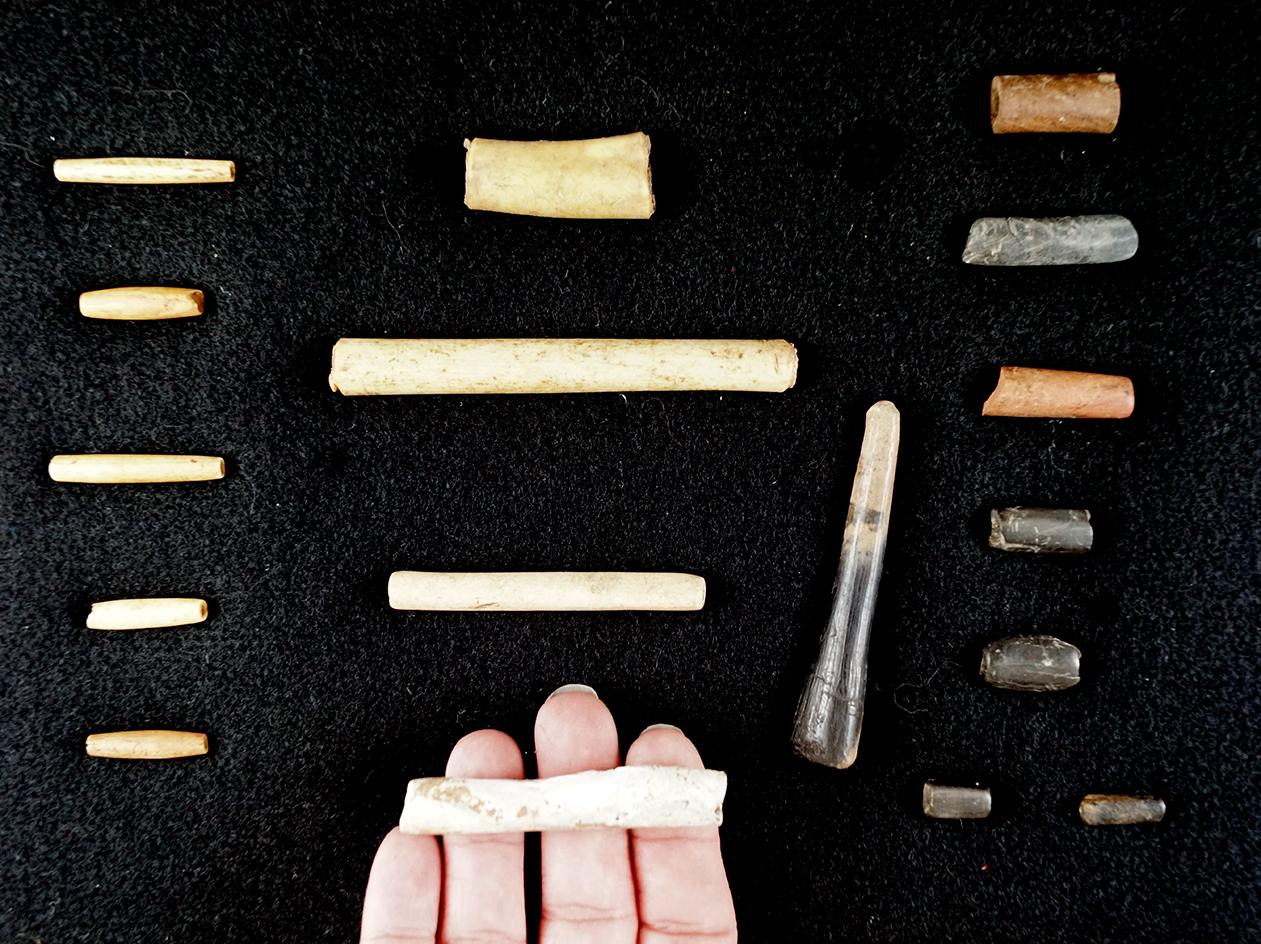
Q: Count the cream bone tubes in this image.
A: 9